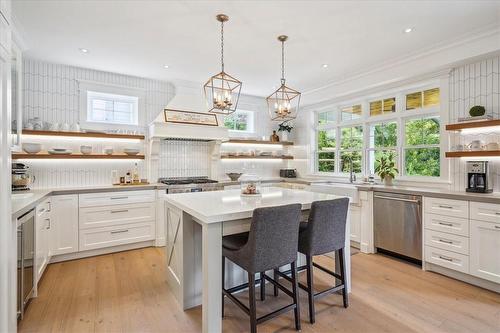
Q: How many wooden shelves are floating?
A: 6